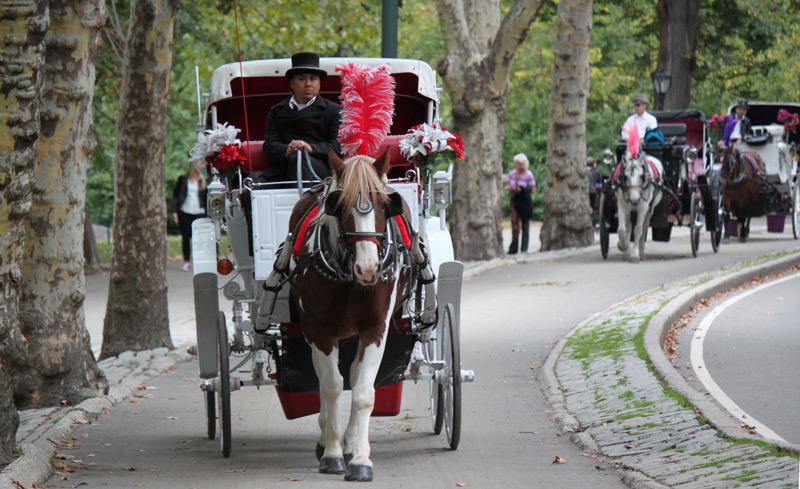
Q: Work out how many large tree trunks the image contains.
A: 6